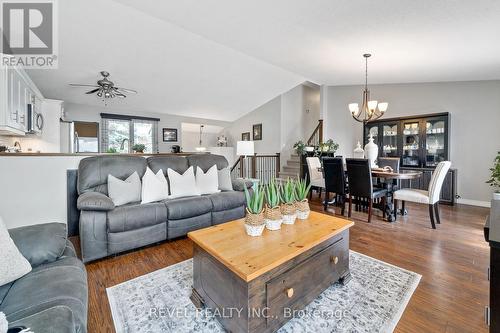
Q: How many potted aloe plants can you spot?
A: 4